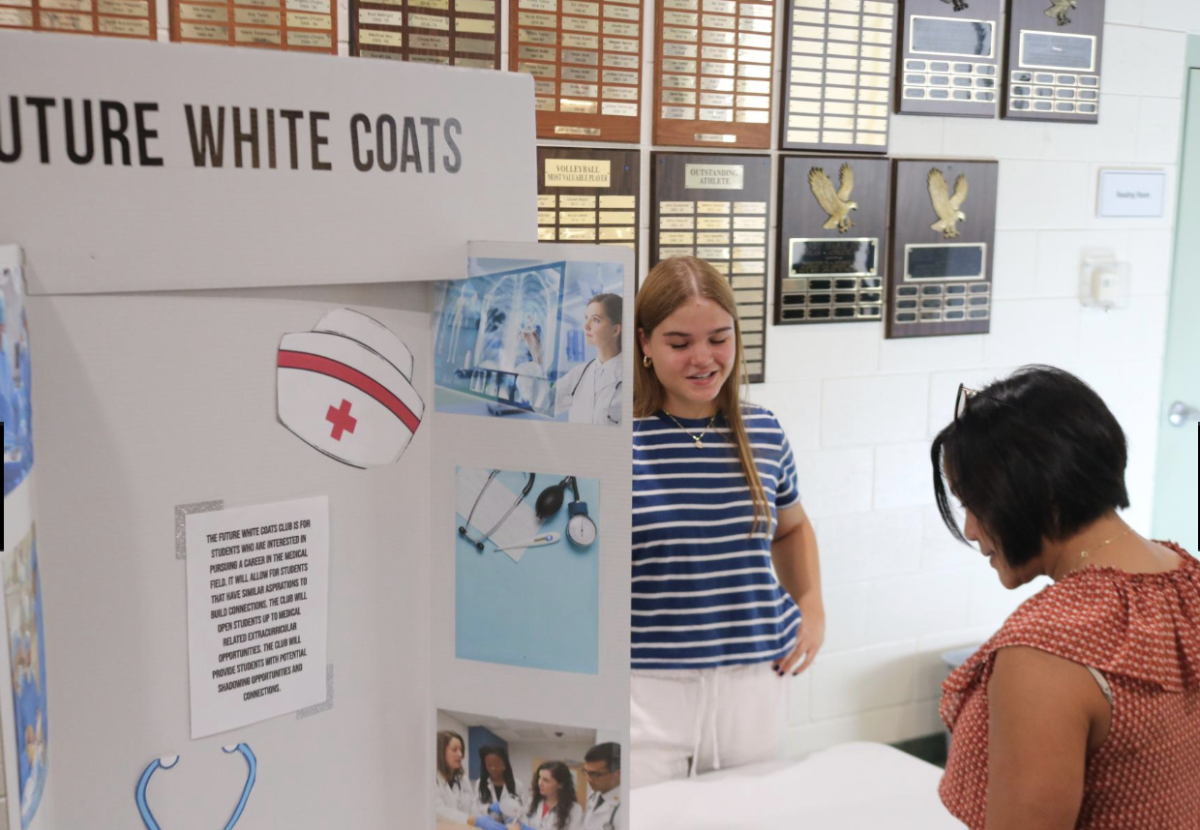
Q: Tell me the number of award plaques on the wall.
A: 12